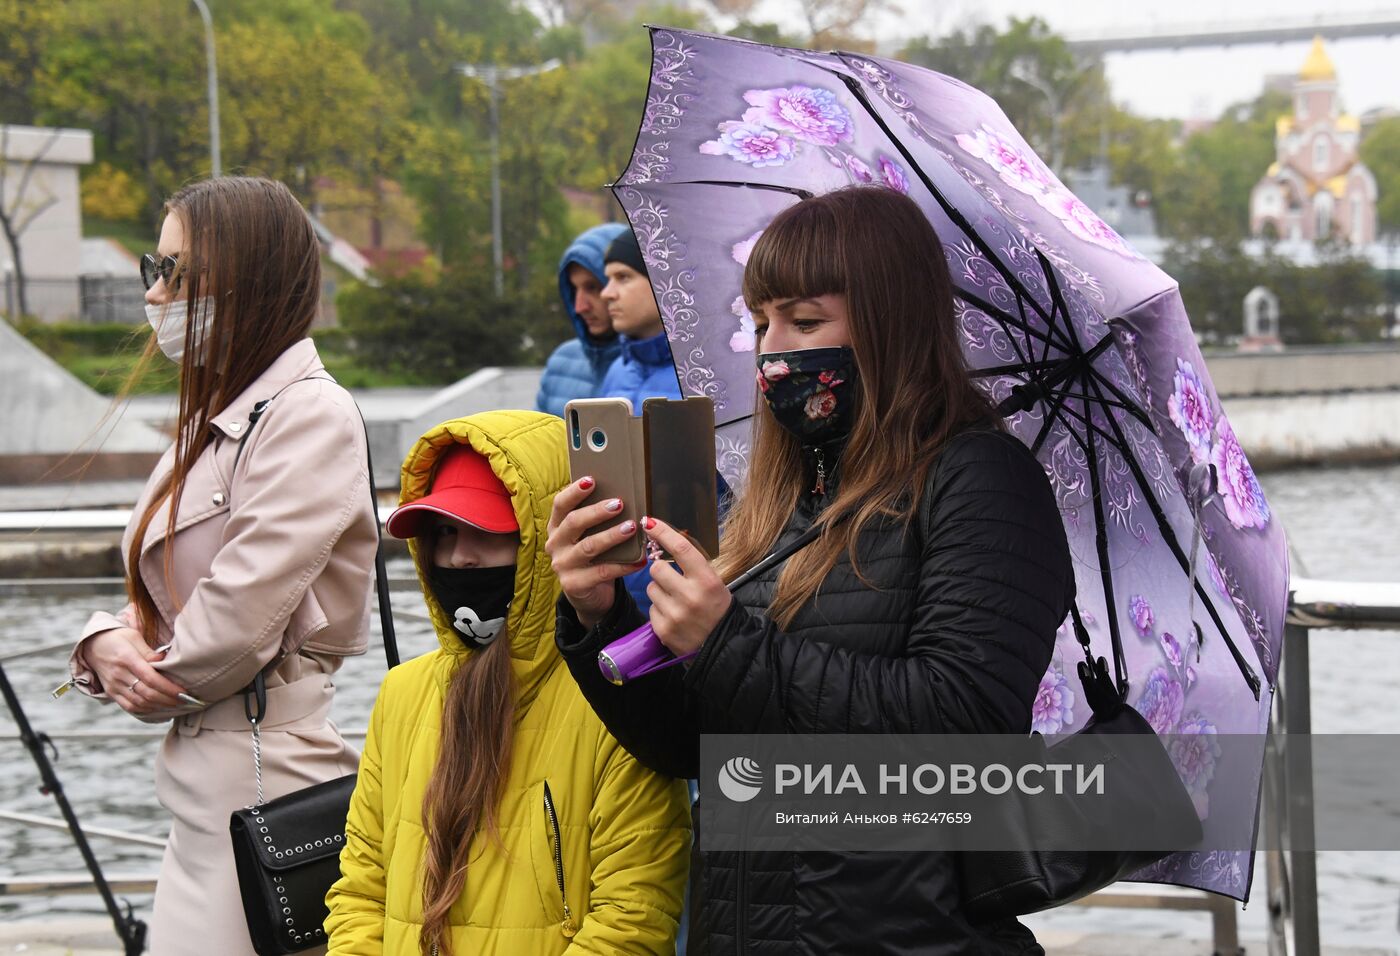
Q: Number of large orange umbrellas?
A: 0